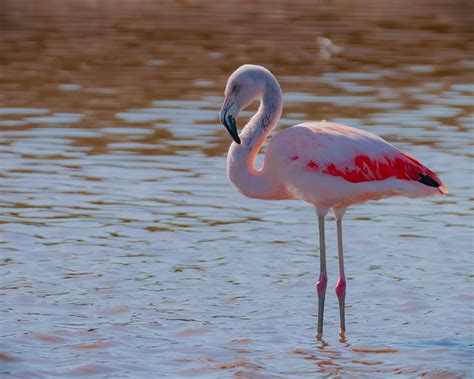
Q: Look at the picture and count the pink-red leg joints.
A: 2